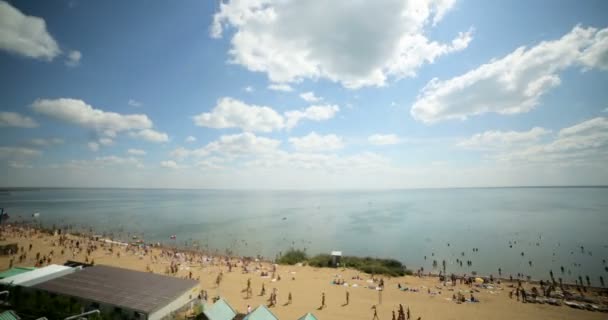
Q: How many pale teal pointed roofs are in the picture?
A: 3